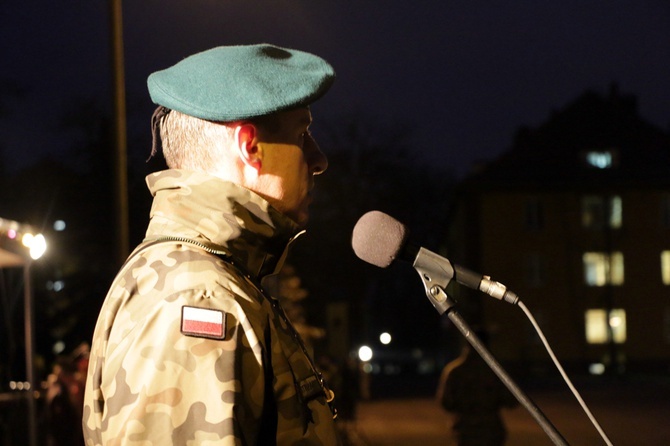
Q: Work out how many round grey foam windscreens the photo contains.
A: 1